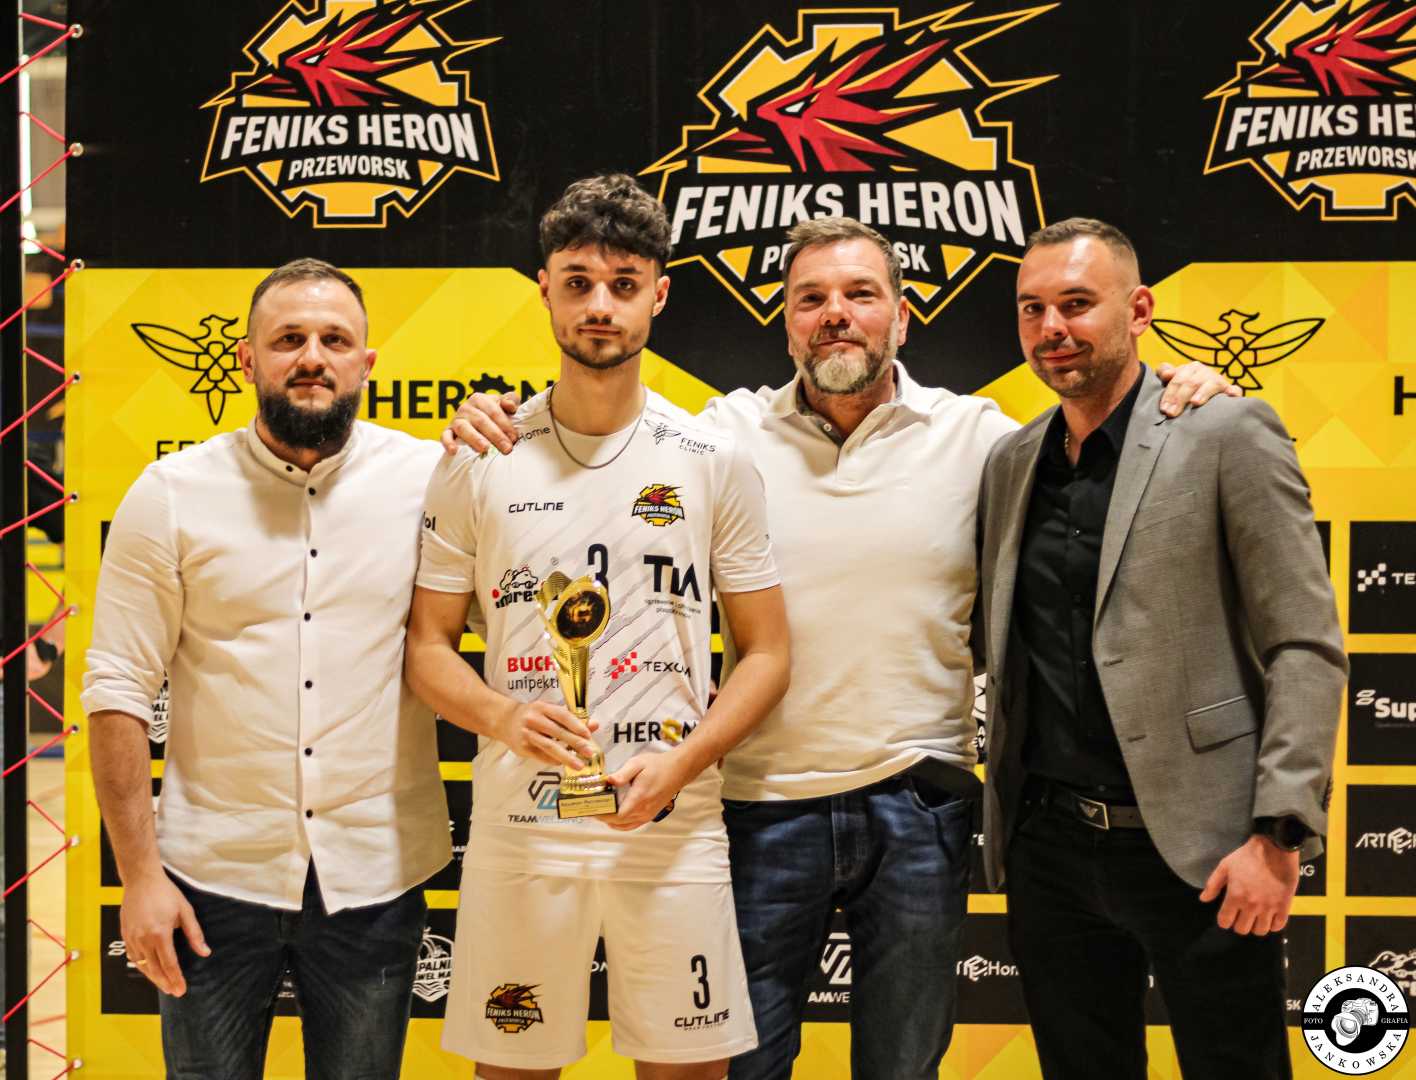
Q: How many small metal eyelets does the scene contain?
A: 10